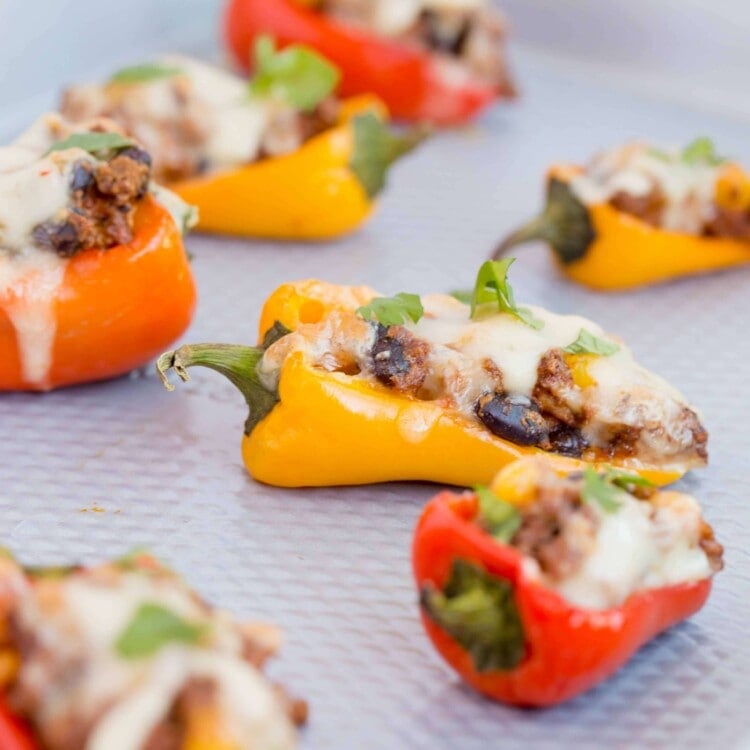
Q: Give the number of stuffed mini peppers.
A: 7